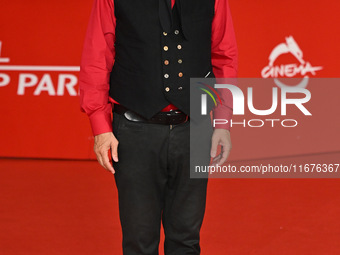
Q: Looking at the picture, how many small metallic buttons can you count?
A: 10